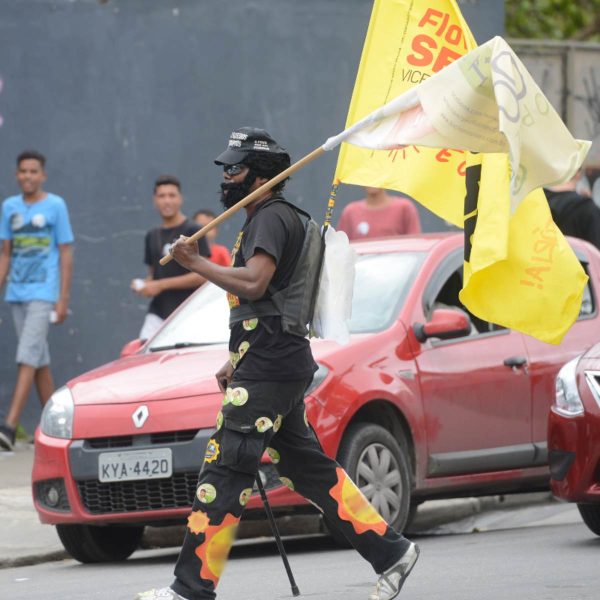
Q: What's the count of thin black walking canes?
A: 1